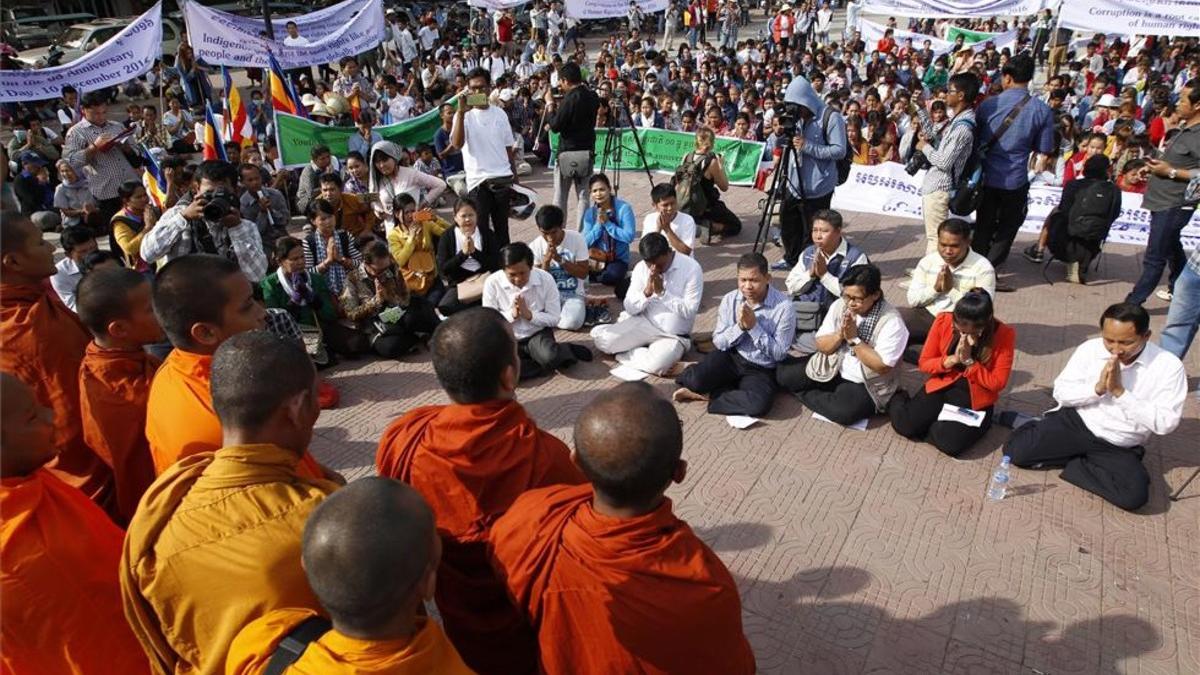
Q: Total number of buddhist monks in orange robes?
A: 8